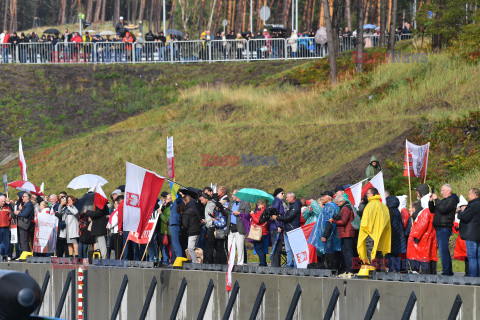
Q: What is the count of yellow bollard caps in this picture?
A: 3